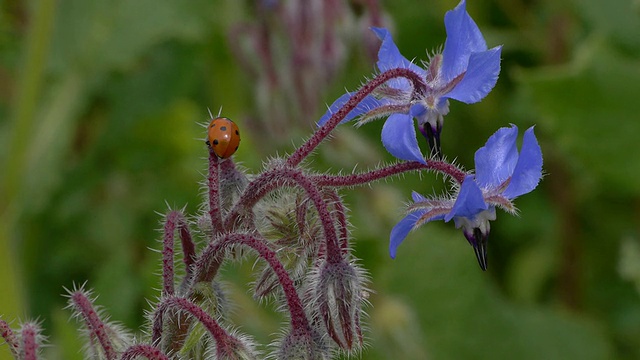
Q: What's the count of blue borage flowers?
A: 2